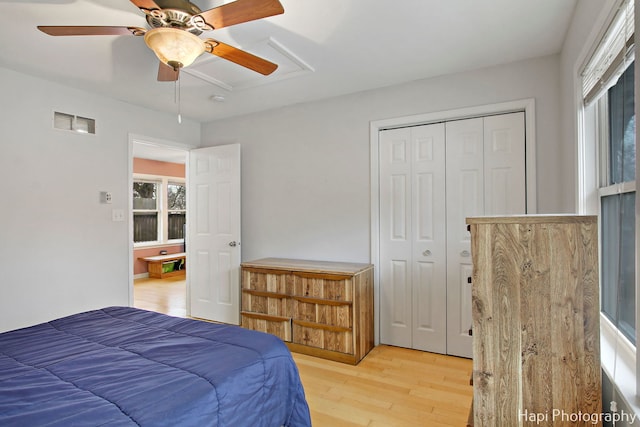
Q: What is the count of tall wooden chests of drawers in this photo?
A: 1